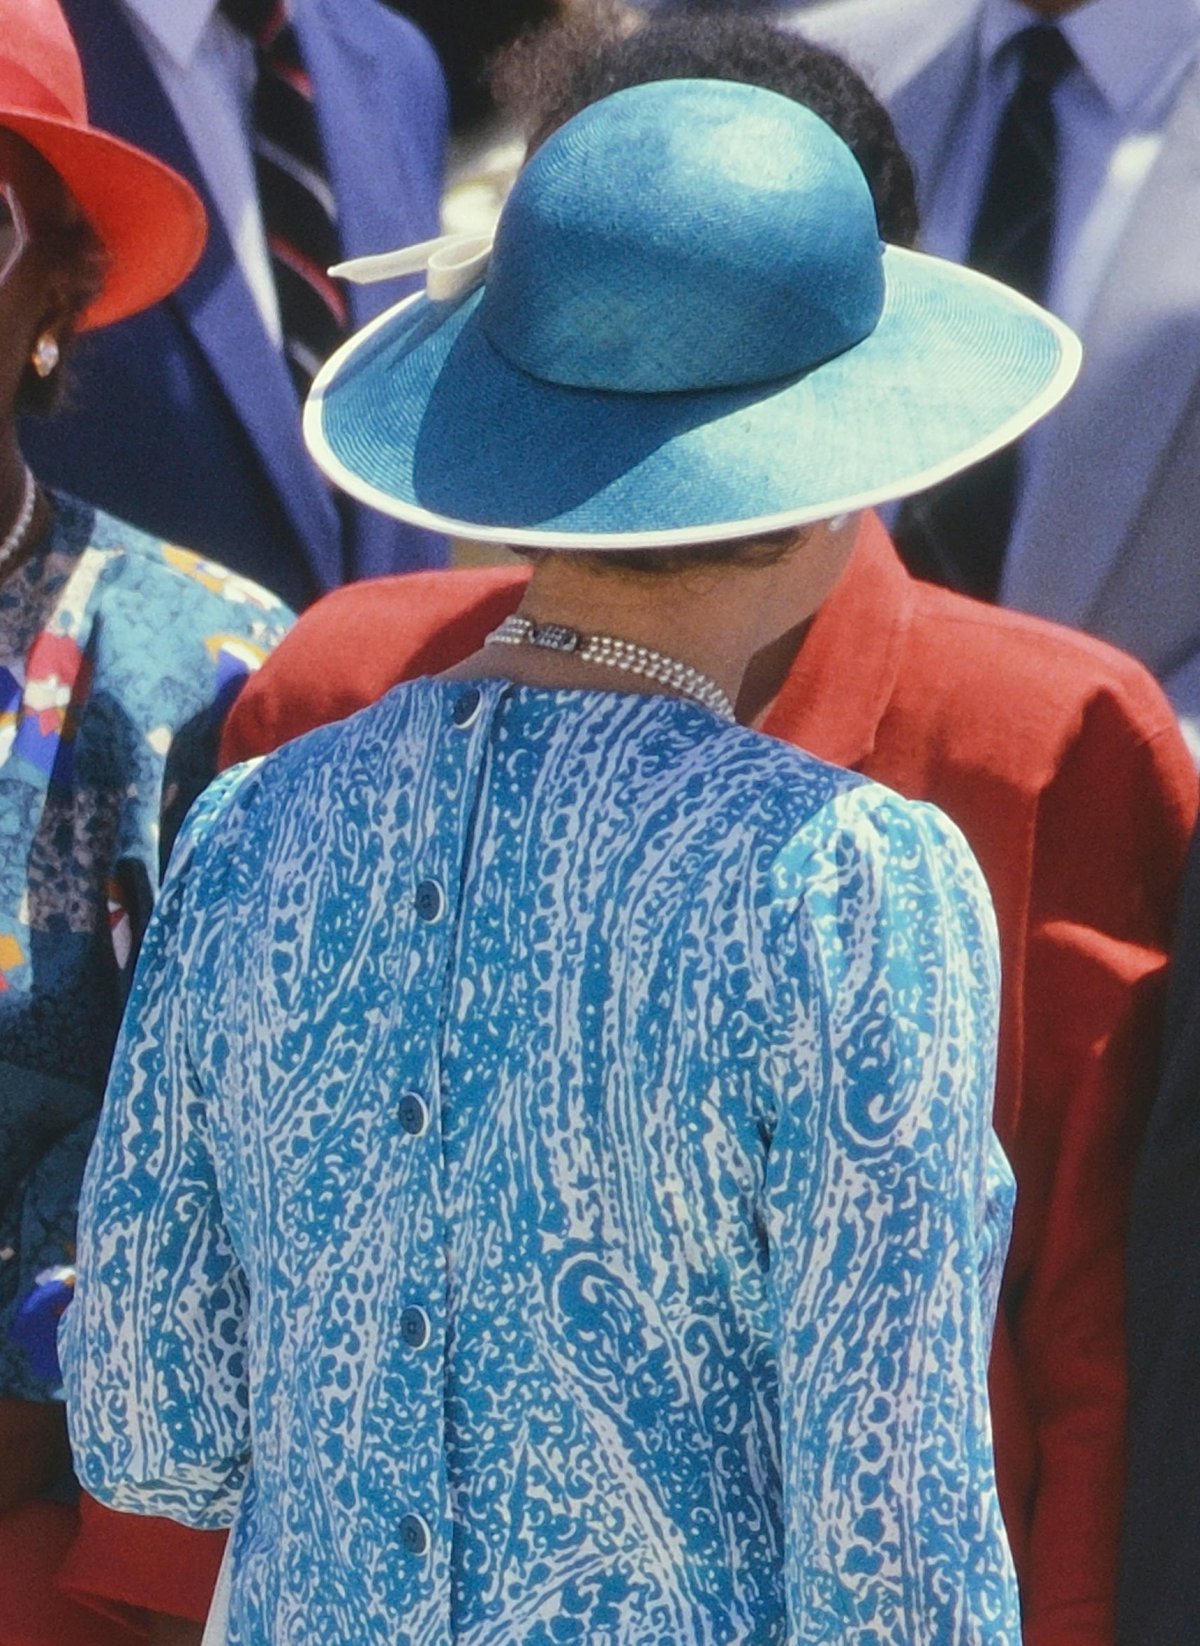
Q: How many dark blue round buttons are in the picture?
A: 5